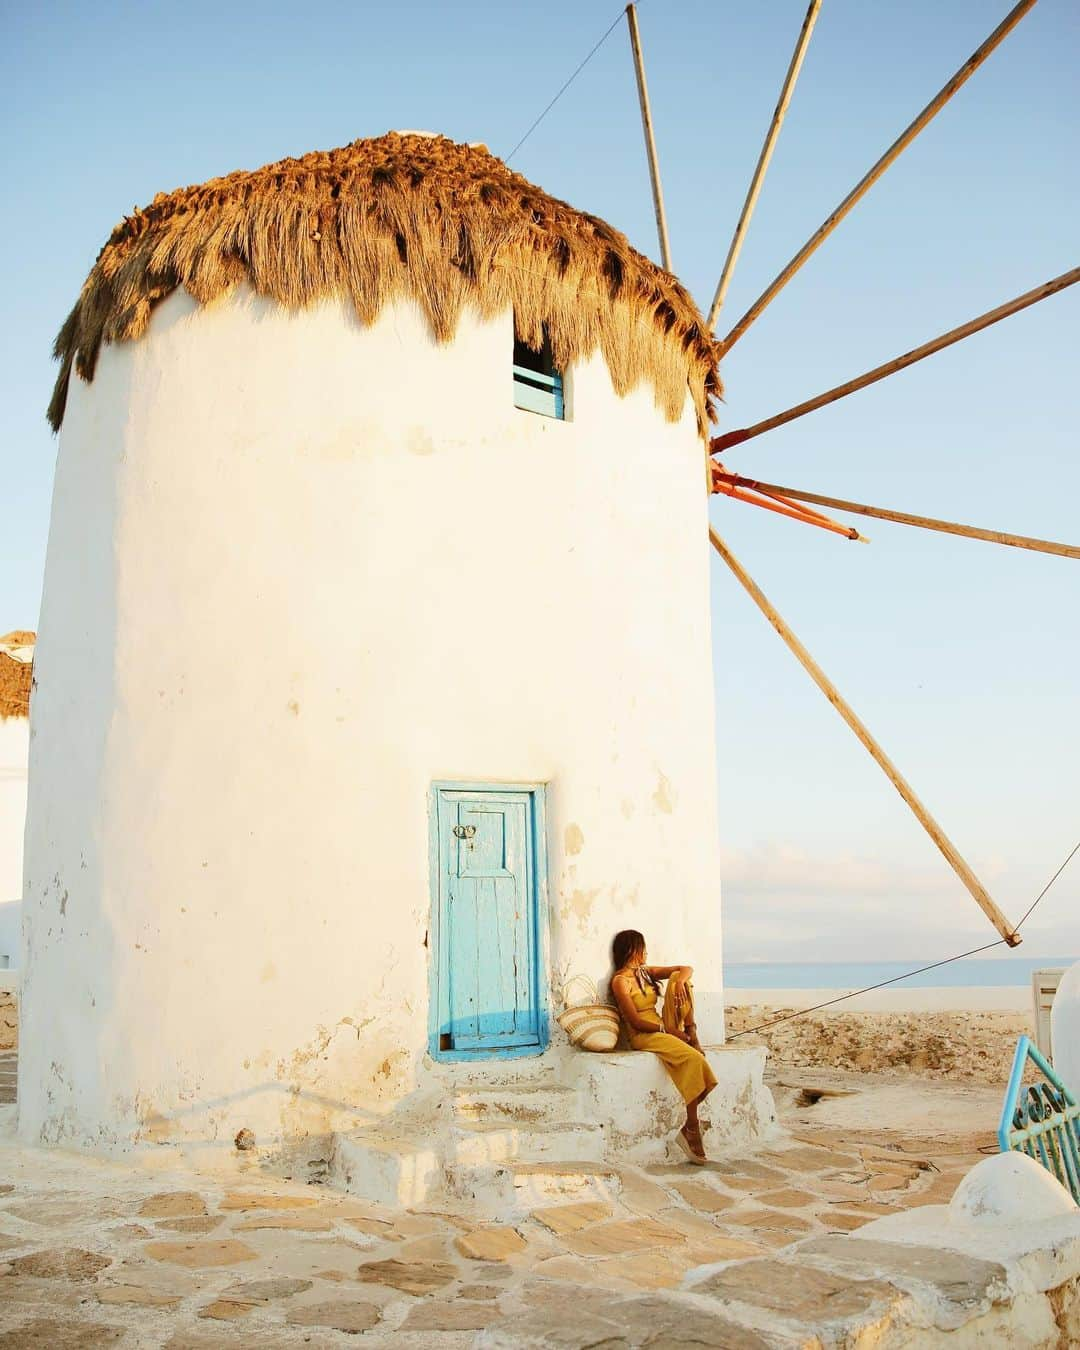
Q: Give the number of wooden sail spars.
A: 6